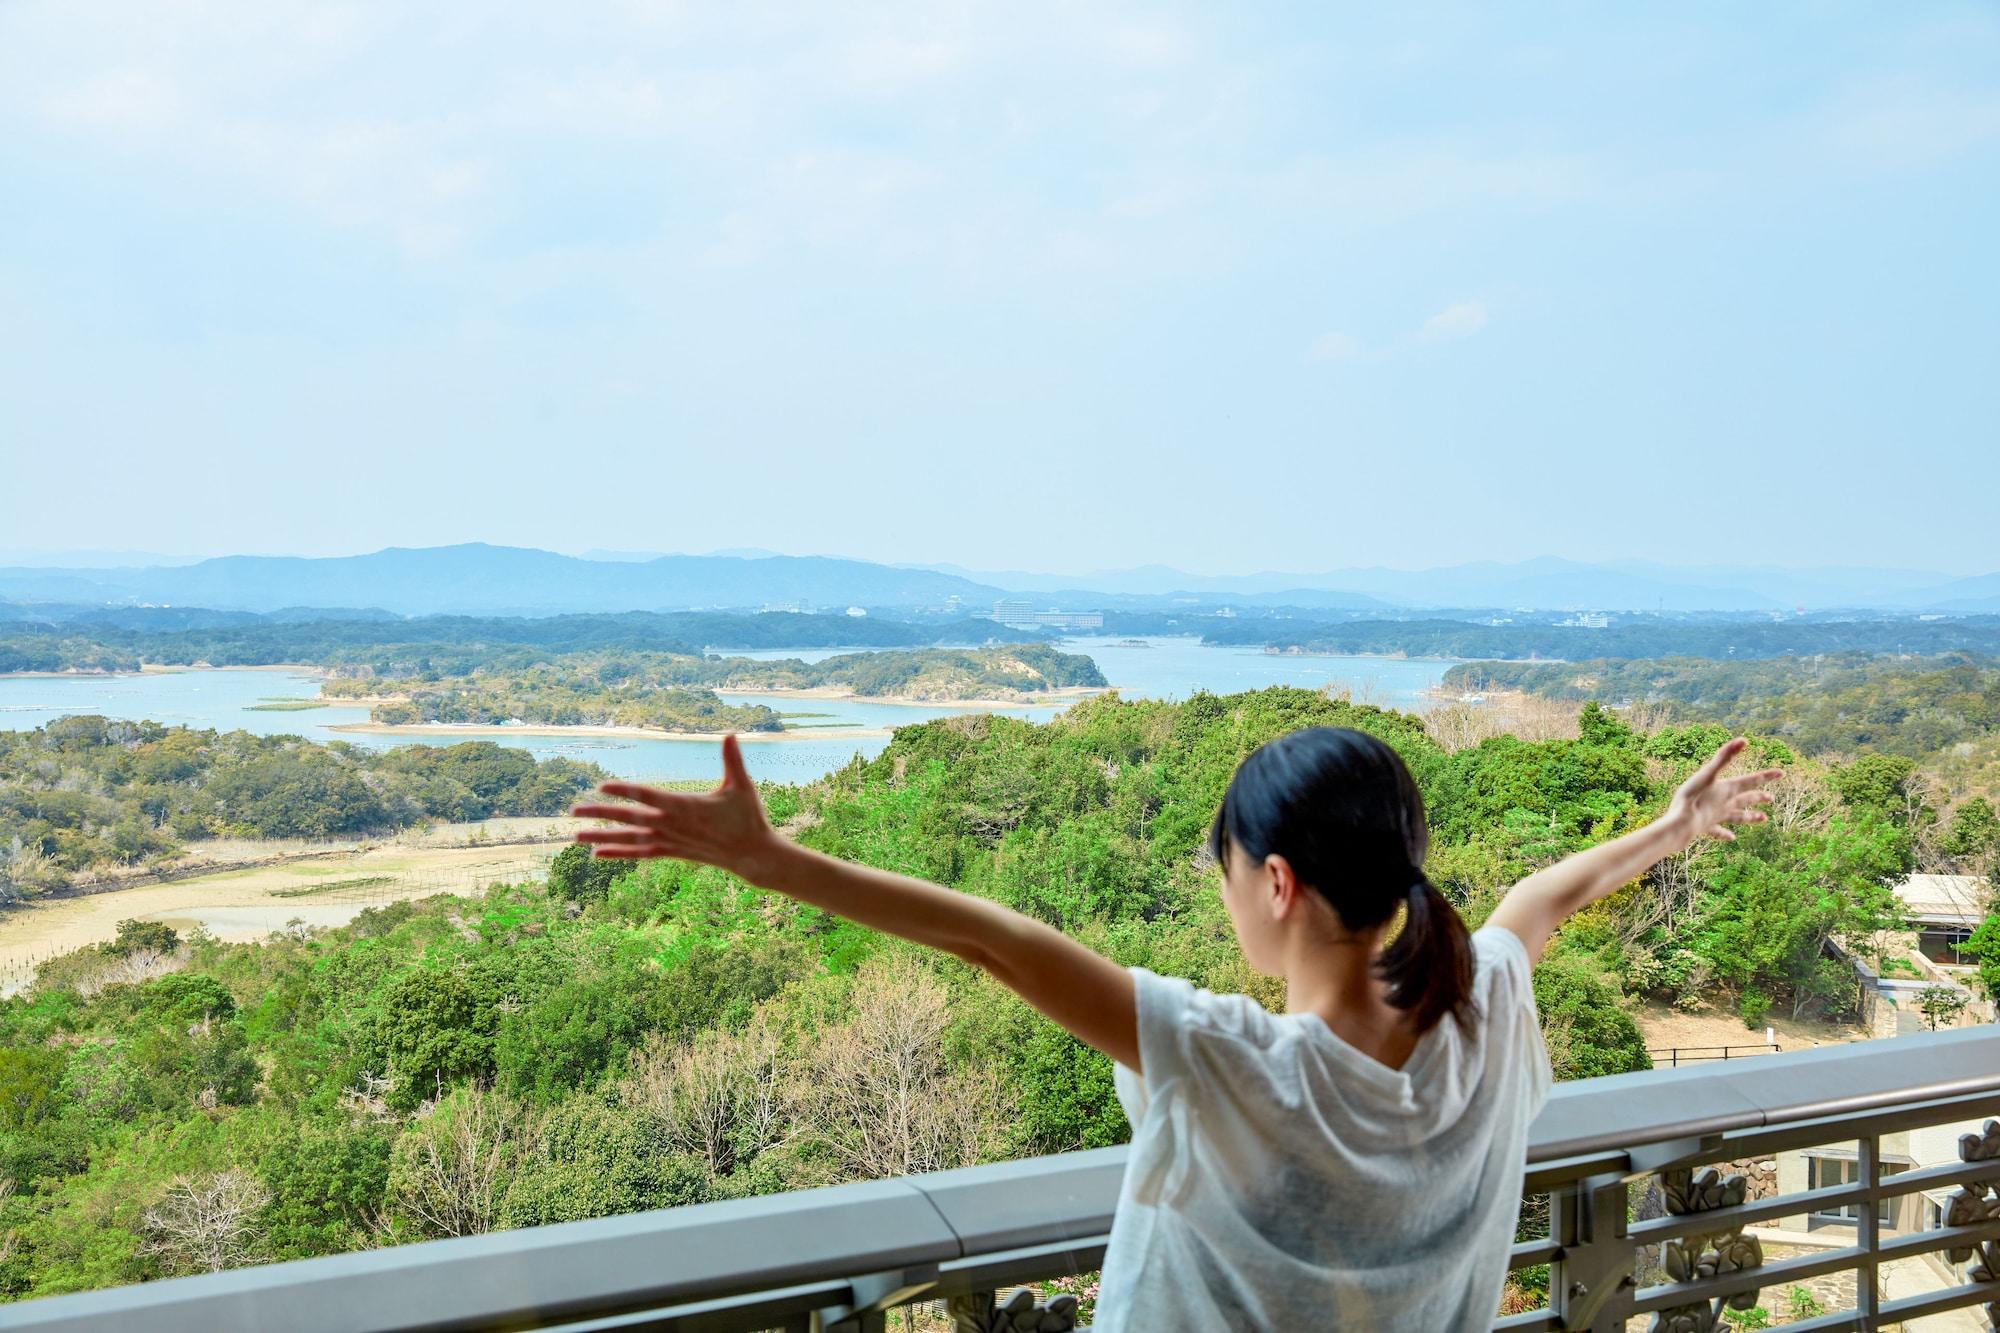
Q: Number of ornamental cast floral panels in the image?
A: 3